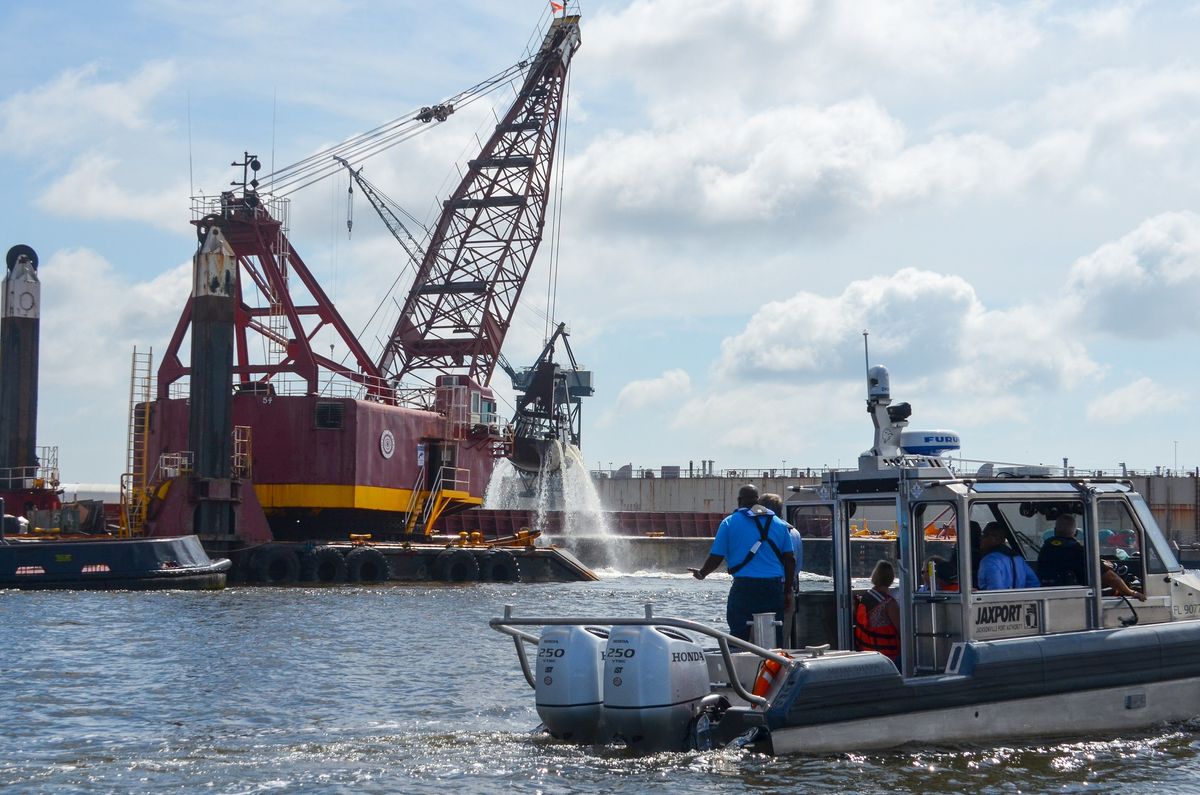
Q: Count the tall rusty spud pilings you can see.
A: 2